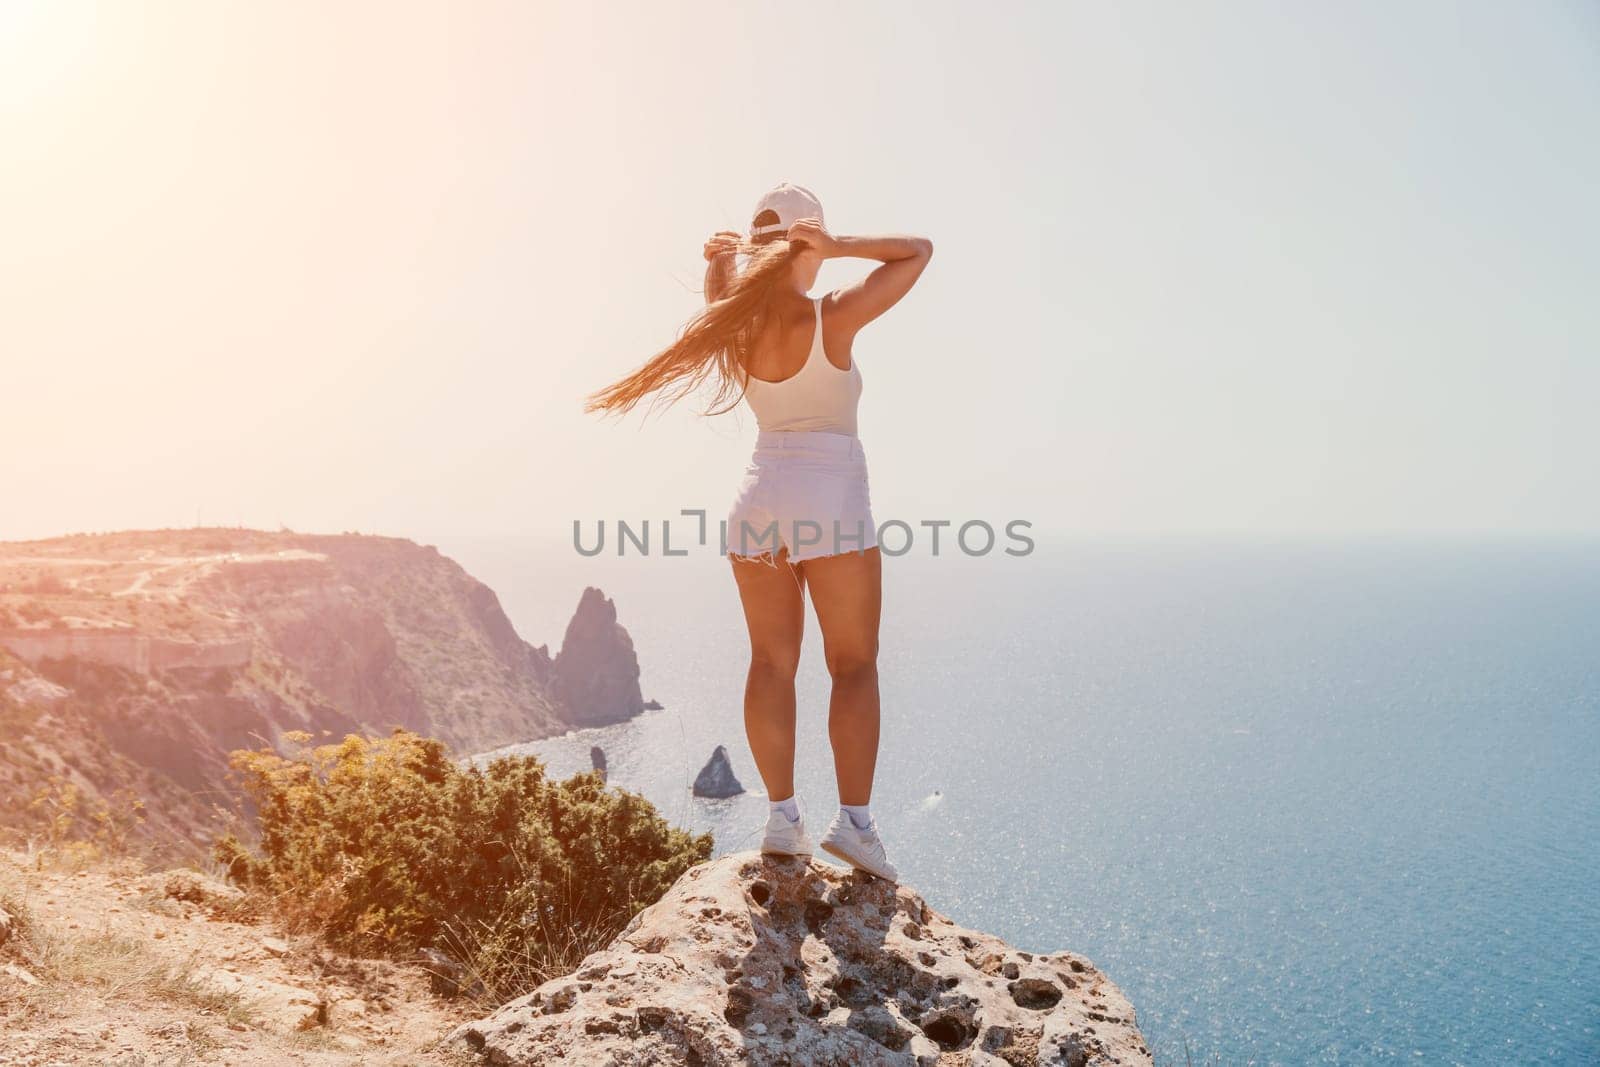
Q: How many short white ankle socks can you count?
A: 2